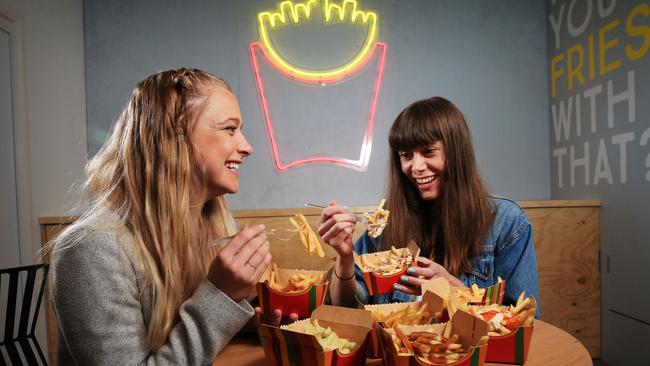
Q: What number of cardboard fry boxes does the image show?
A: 7